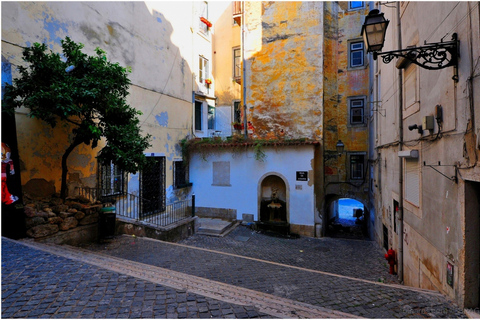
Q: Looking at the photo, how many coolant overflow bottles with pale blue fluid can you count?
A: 0